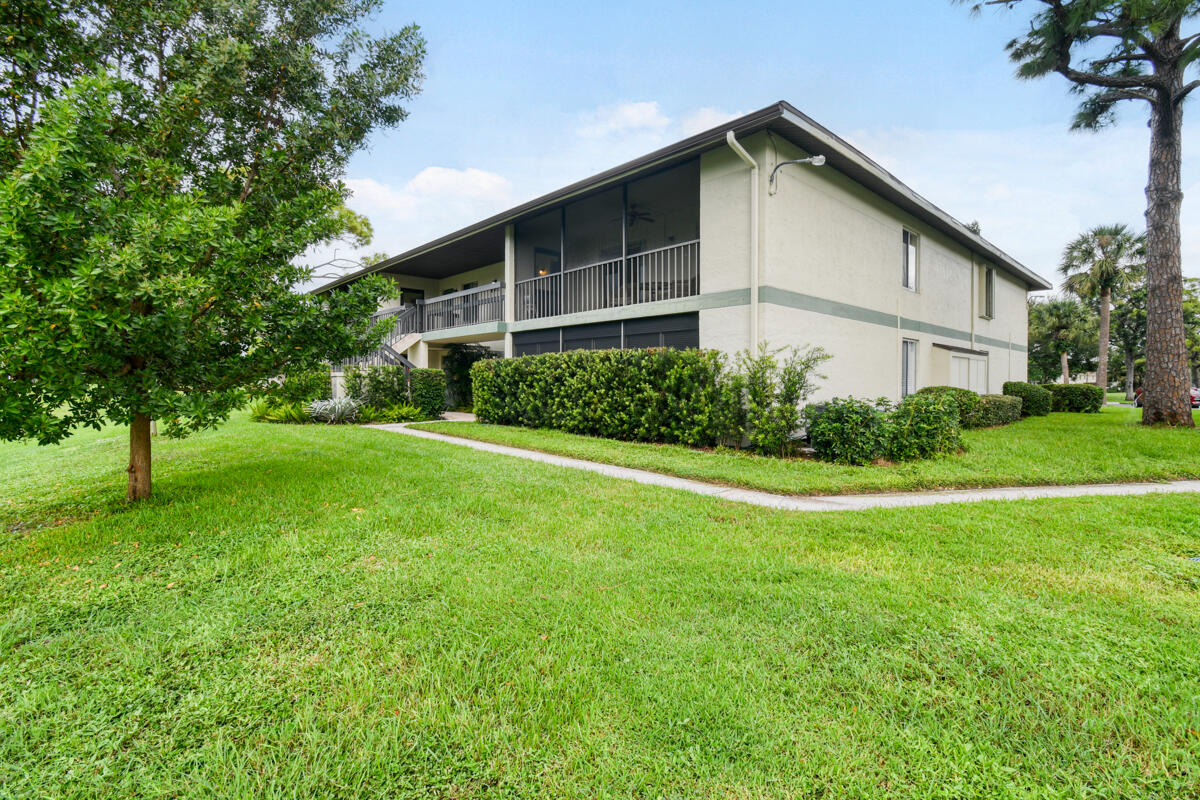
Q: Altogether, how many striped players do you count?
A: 0